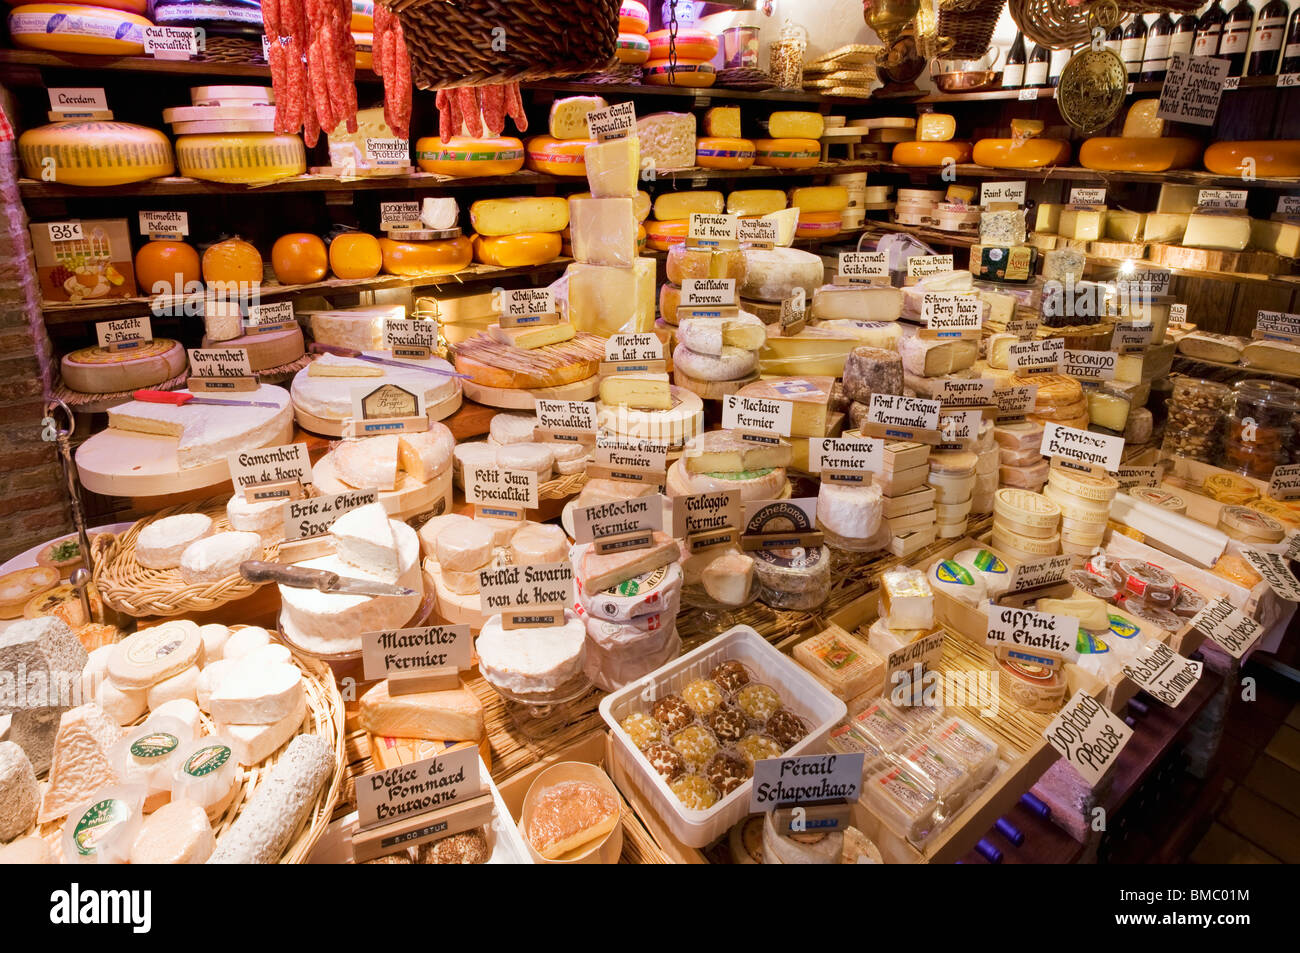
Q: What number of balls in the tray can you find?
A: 12